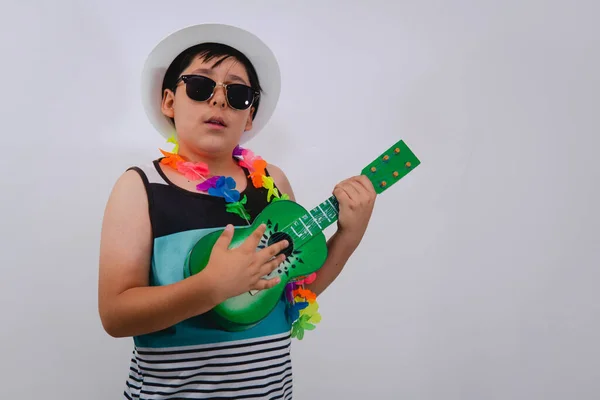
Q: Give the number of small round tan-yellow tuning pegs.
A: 6